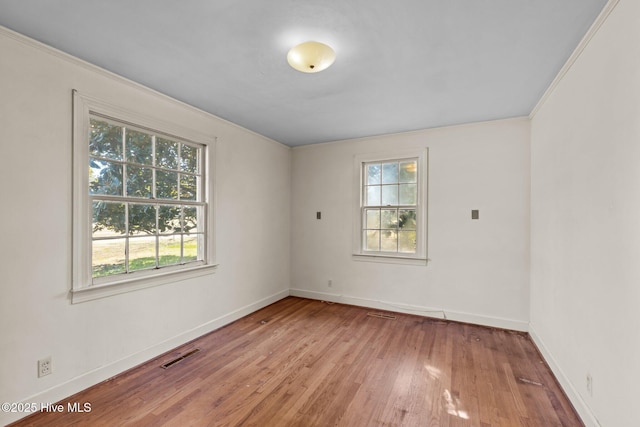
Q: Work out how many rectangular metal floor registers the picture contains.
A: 2